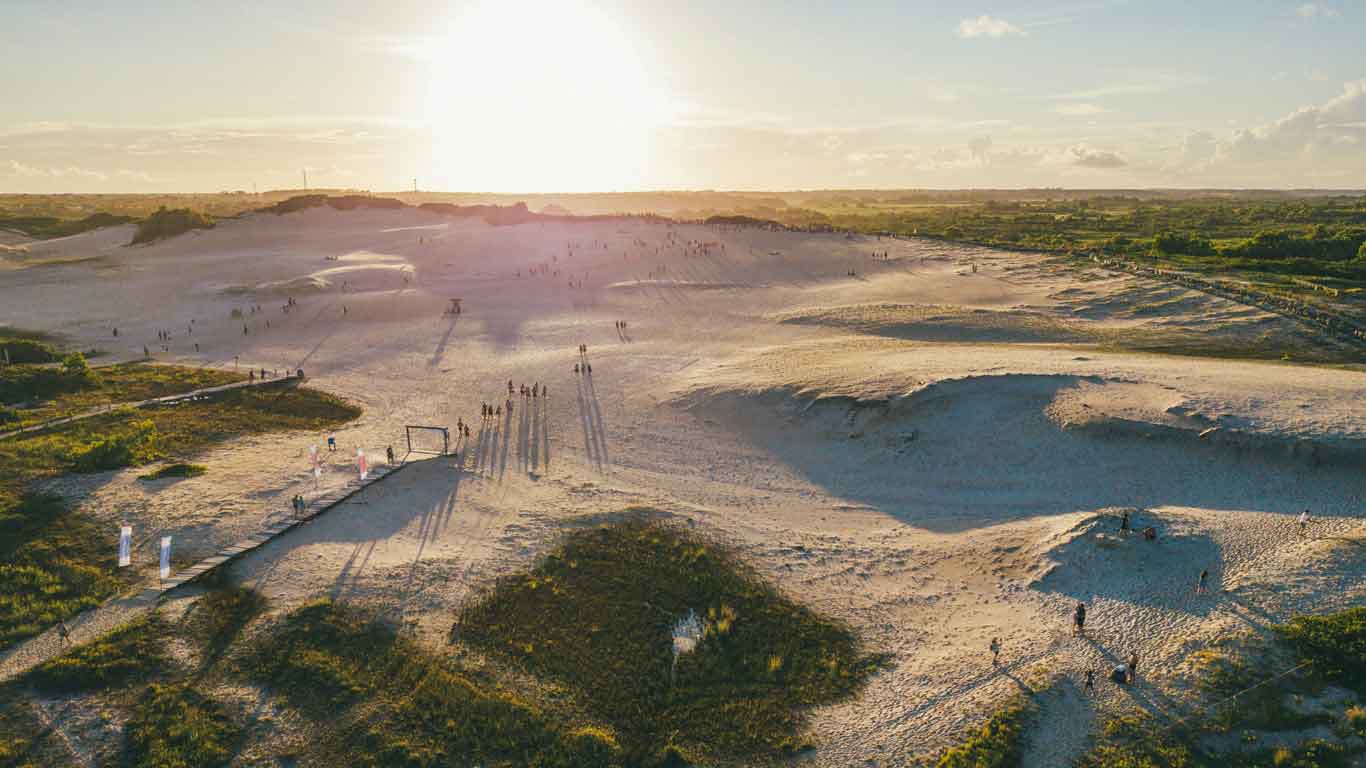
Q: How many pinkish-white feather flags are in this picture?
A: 2